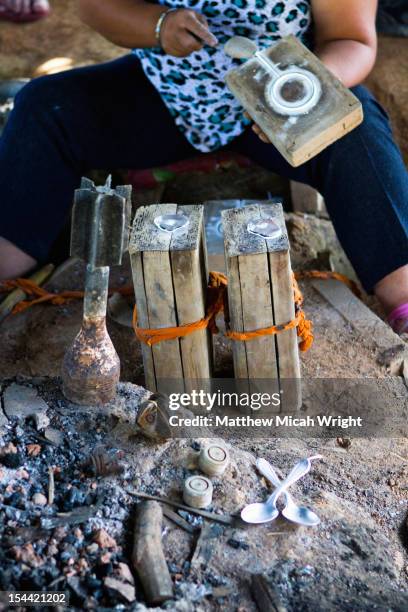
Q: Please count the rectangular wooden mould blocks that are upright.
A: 2